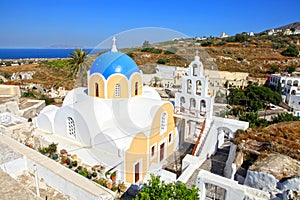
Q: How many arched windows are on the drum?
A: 3